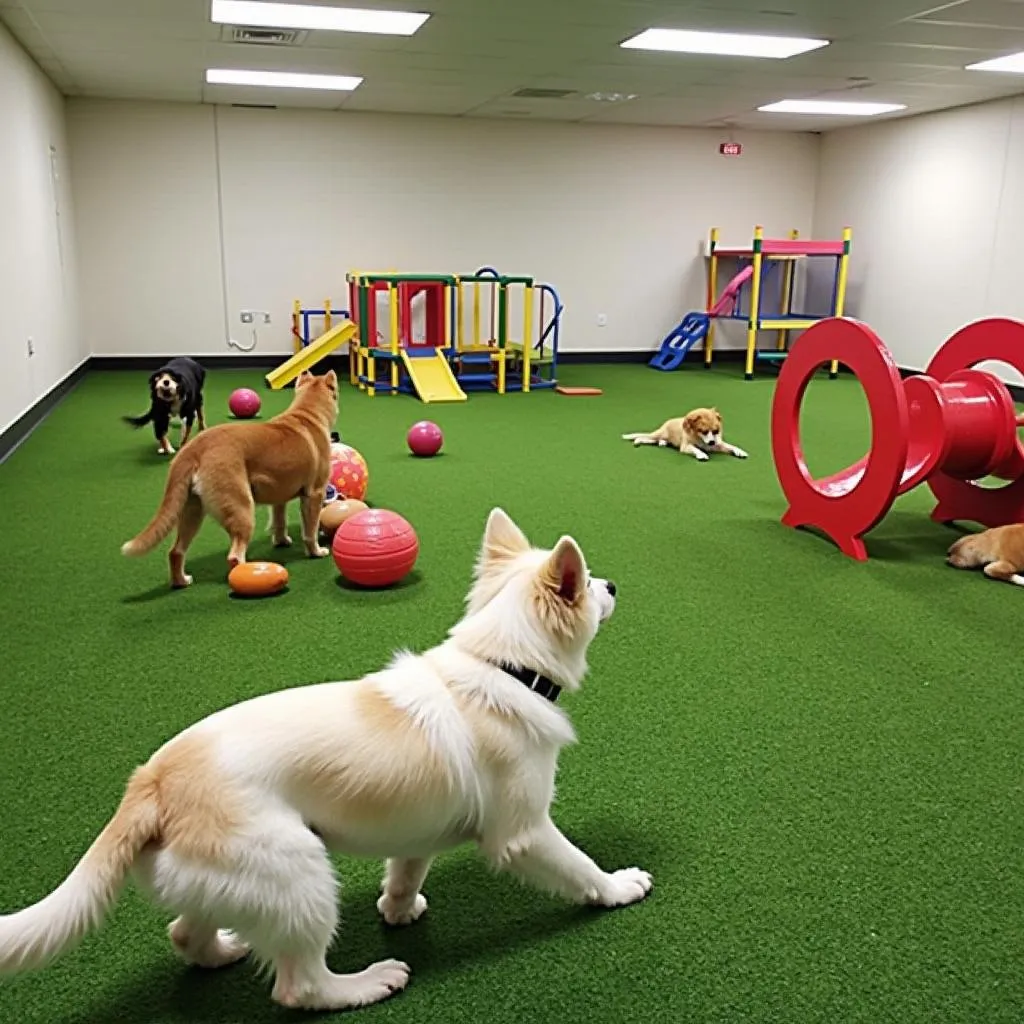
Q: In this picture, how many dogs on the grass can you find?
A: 5